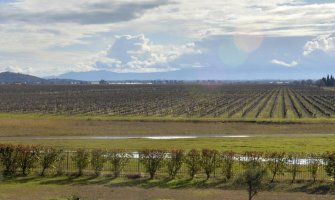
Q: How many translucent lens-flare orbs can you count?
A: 2